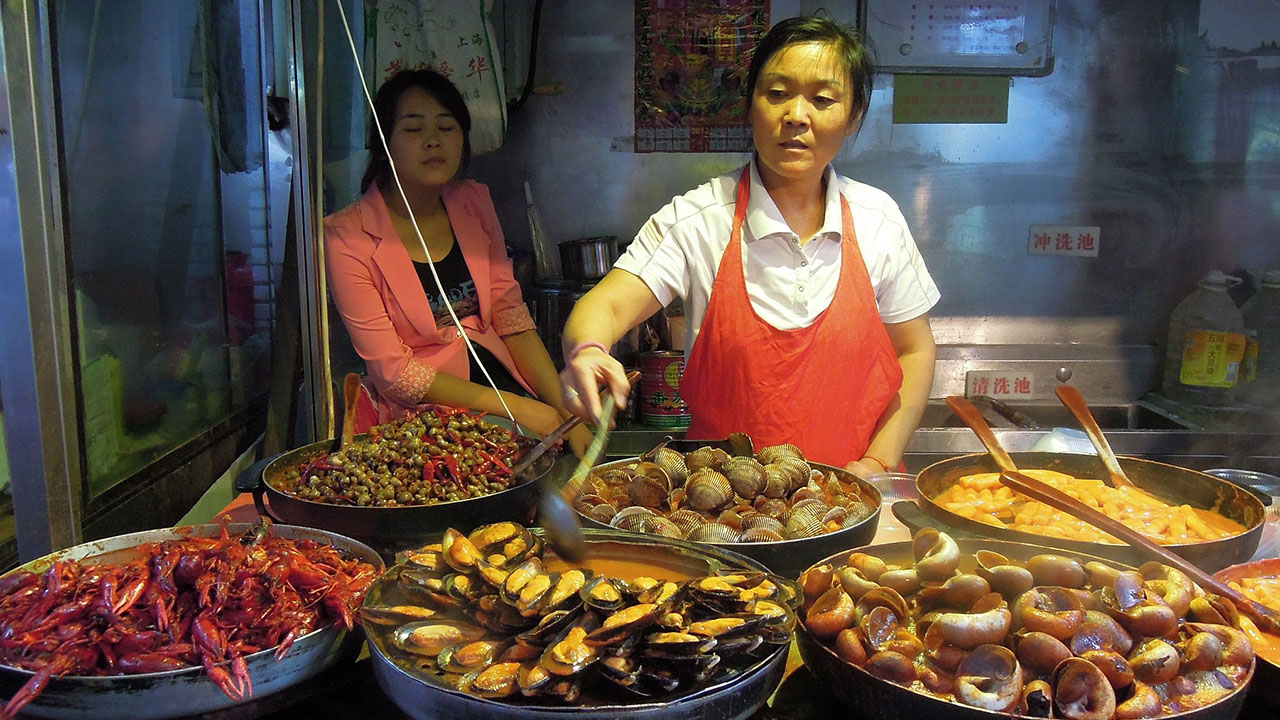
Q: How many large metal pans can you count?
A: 7